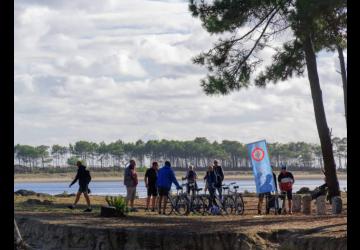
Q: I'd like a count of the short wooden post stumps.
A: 4